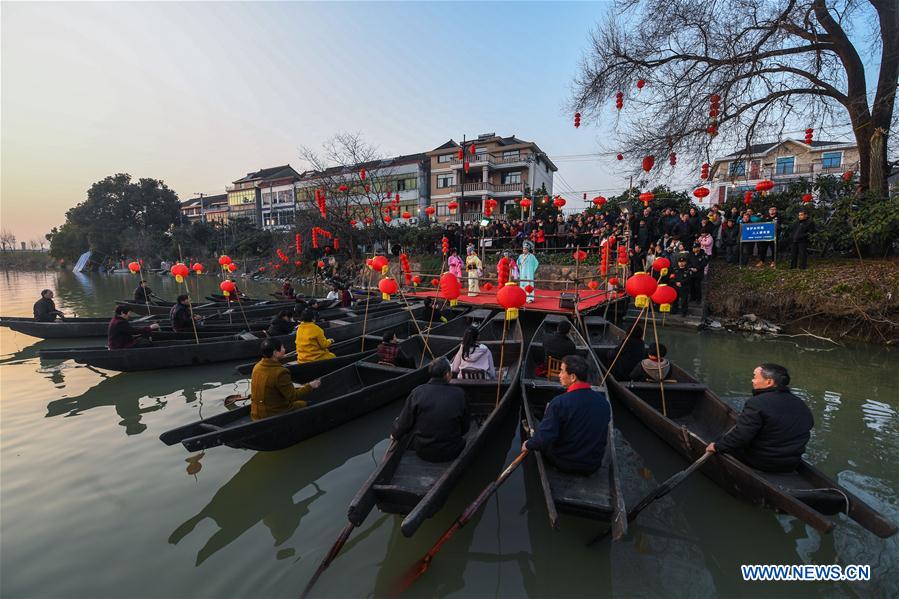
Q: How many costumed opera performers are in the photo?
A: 4